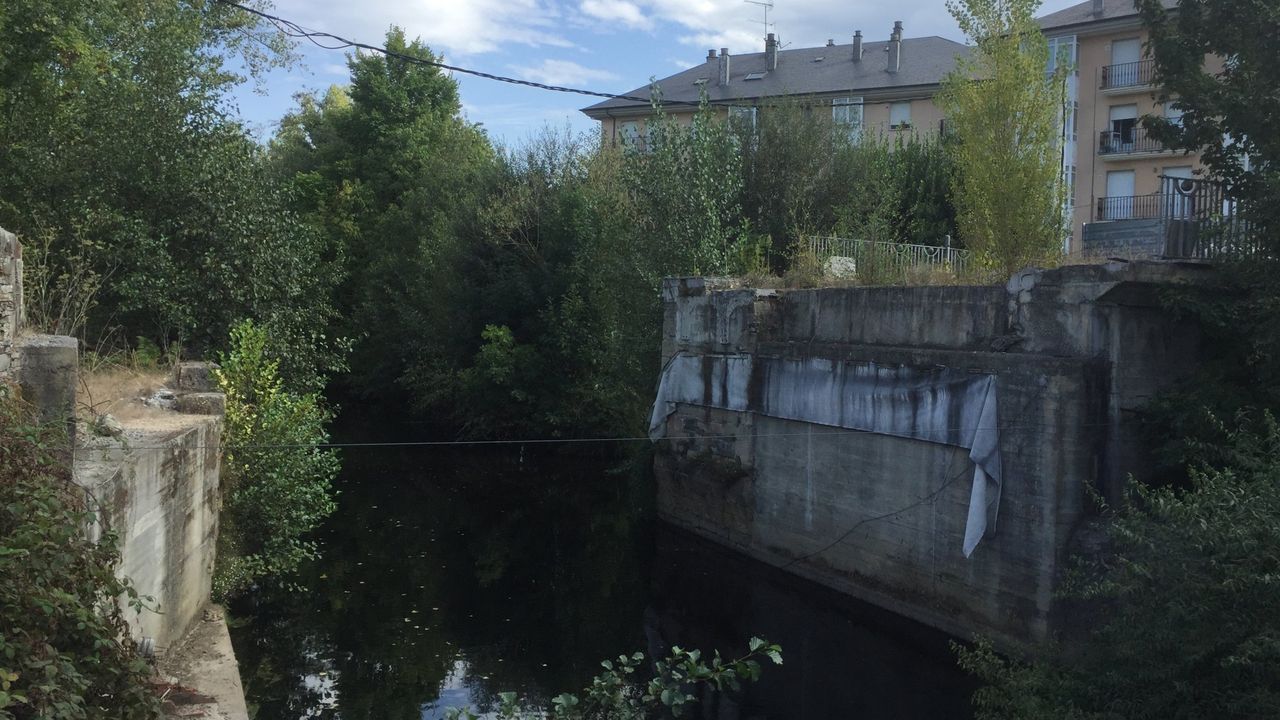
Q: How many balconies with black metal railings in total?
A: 3